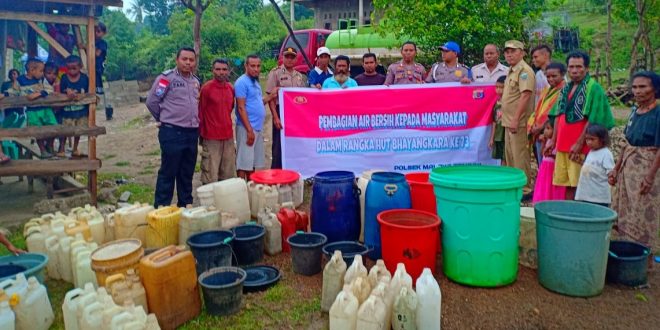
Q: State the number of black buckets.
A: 6